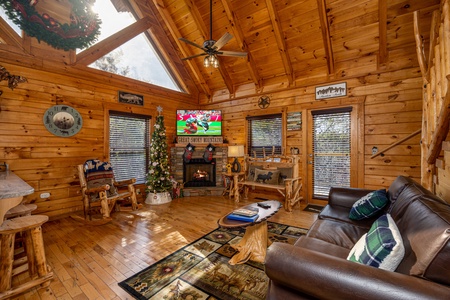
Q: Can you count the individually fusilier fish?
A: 0